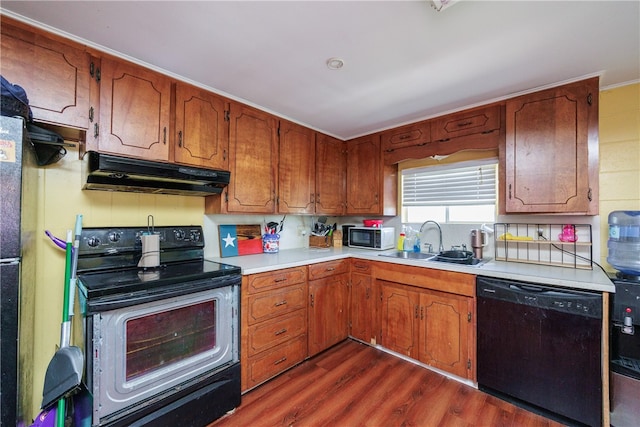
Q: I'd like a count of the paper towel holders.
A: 1